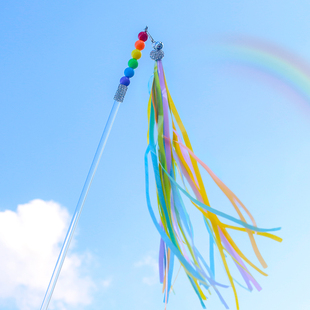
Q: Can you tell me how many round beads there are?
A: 6